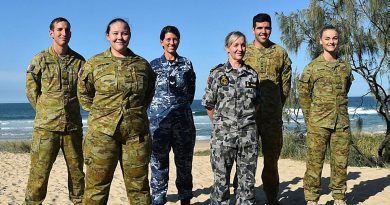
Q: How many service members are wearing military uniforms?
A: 6